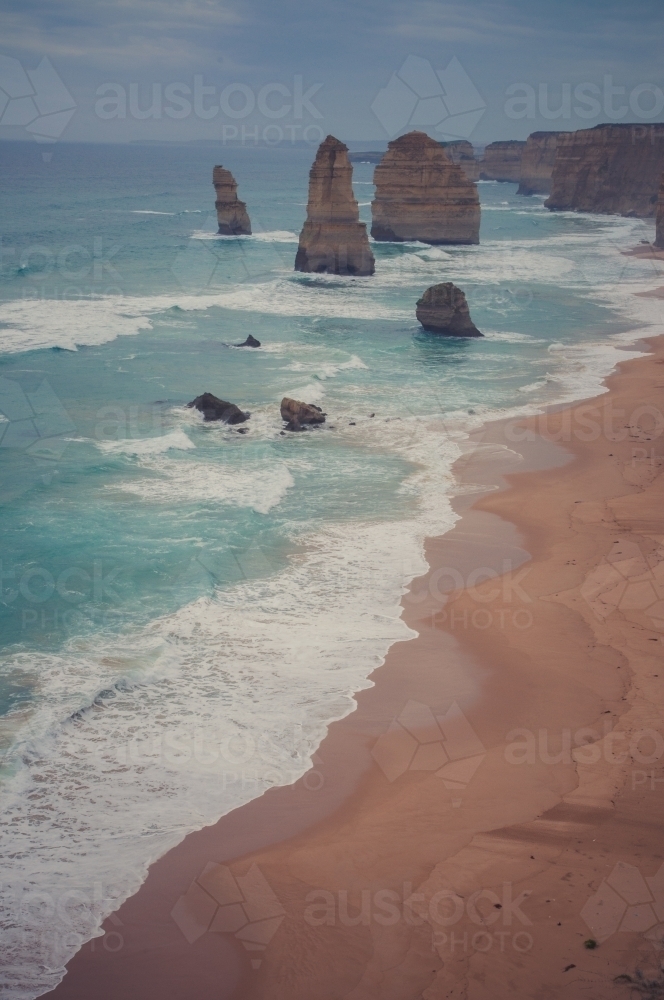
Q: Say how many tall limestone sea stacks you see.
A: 3